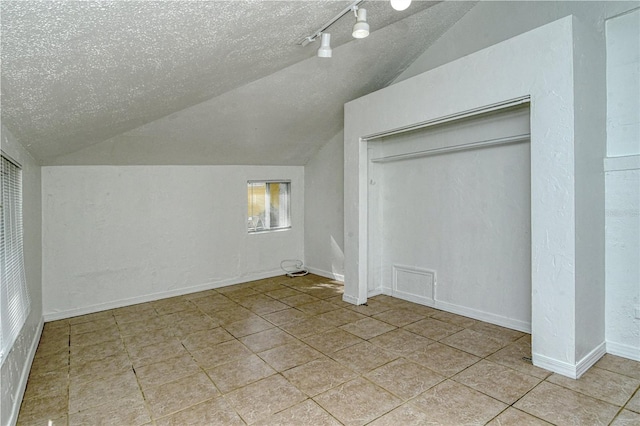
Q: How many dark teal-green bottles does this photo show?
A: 0